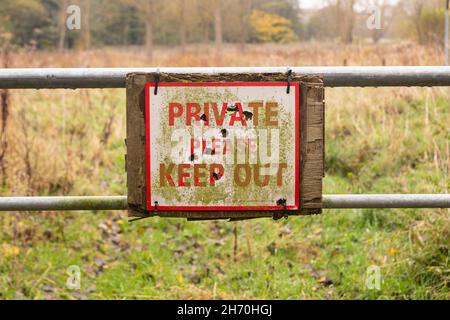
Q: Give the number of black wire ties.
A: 4